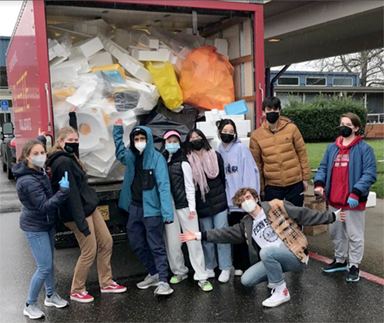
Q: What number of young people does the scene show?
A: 9